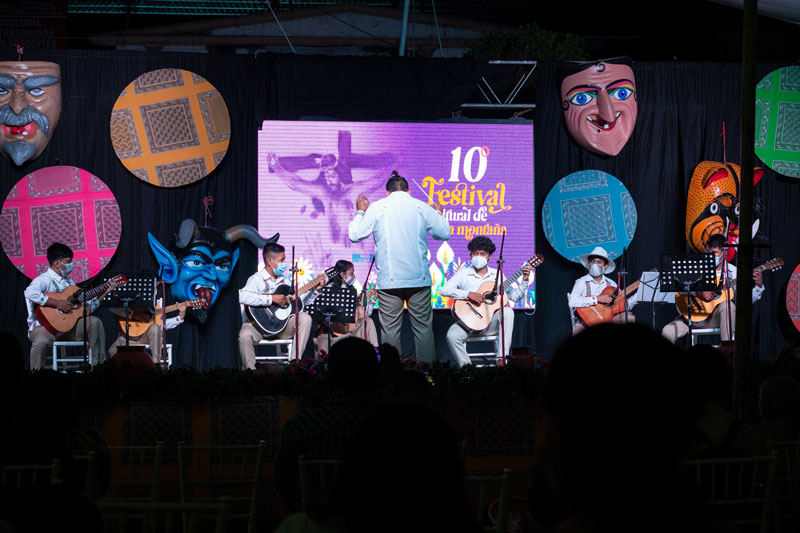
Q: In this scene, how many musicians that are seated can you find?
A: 7